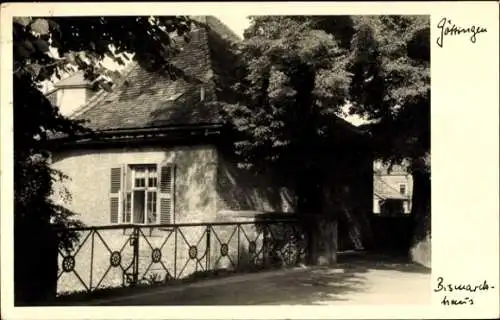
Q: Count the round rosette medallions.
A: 6